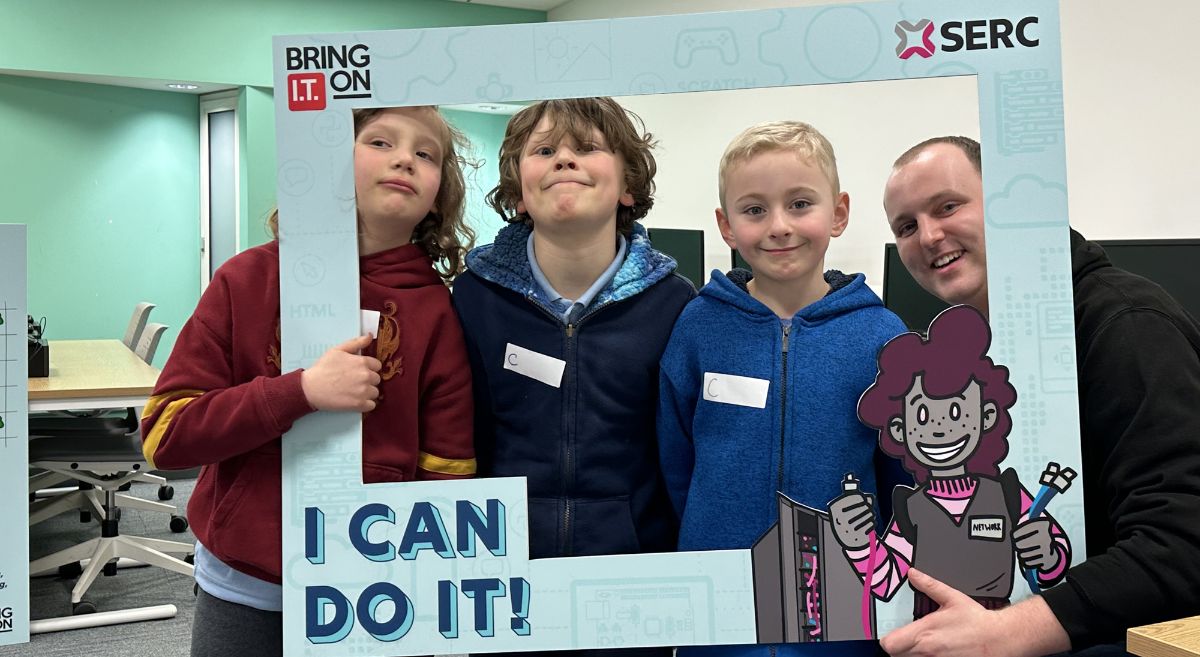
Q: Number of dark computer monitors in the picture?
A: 4